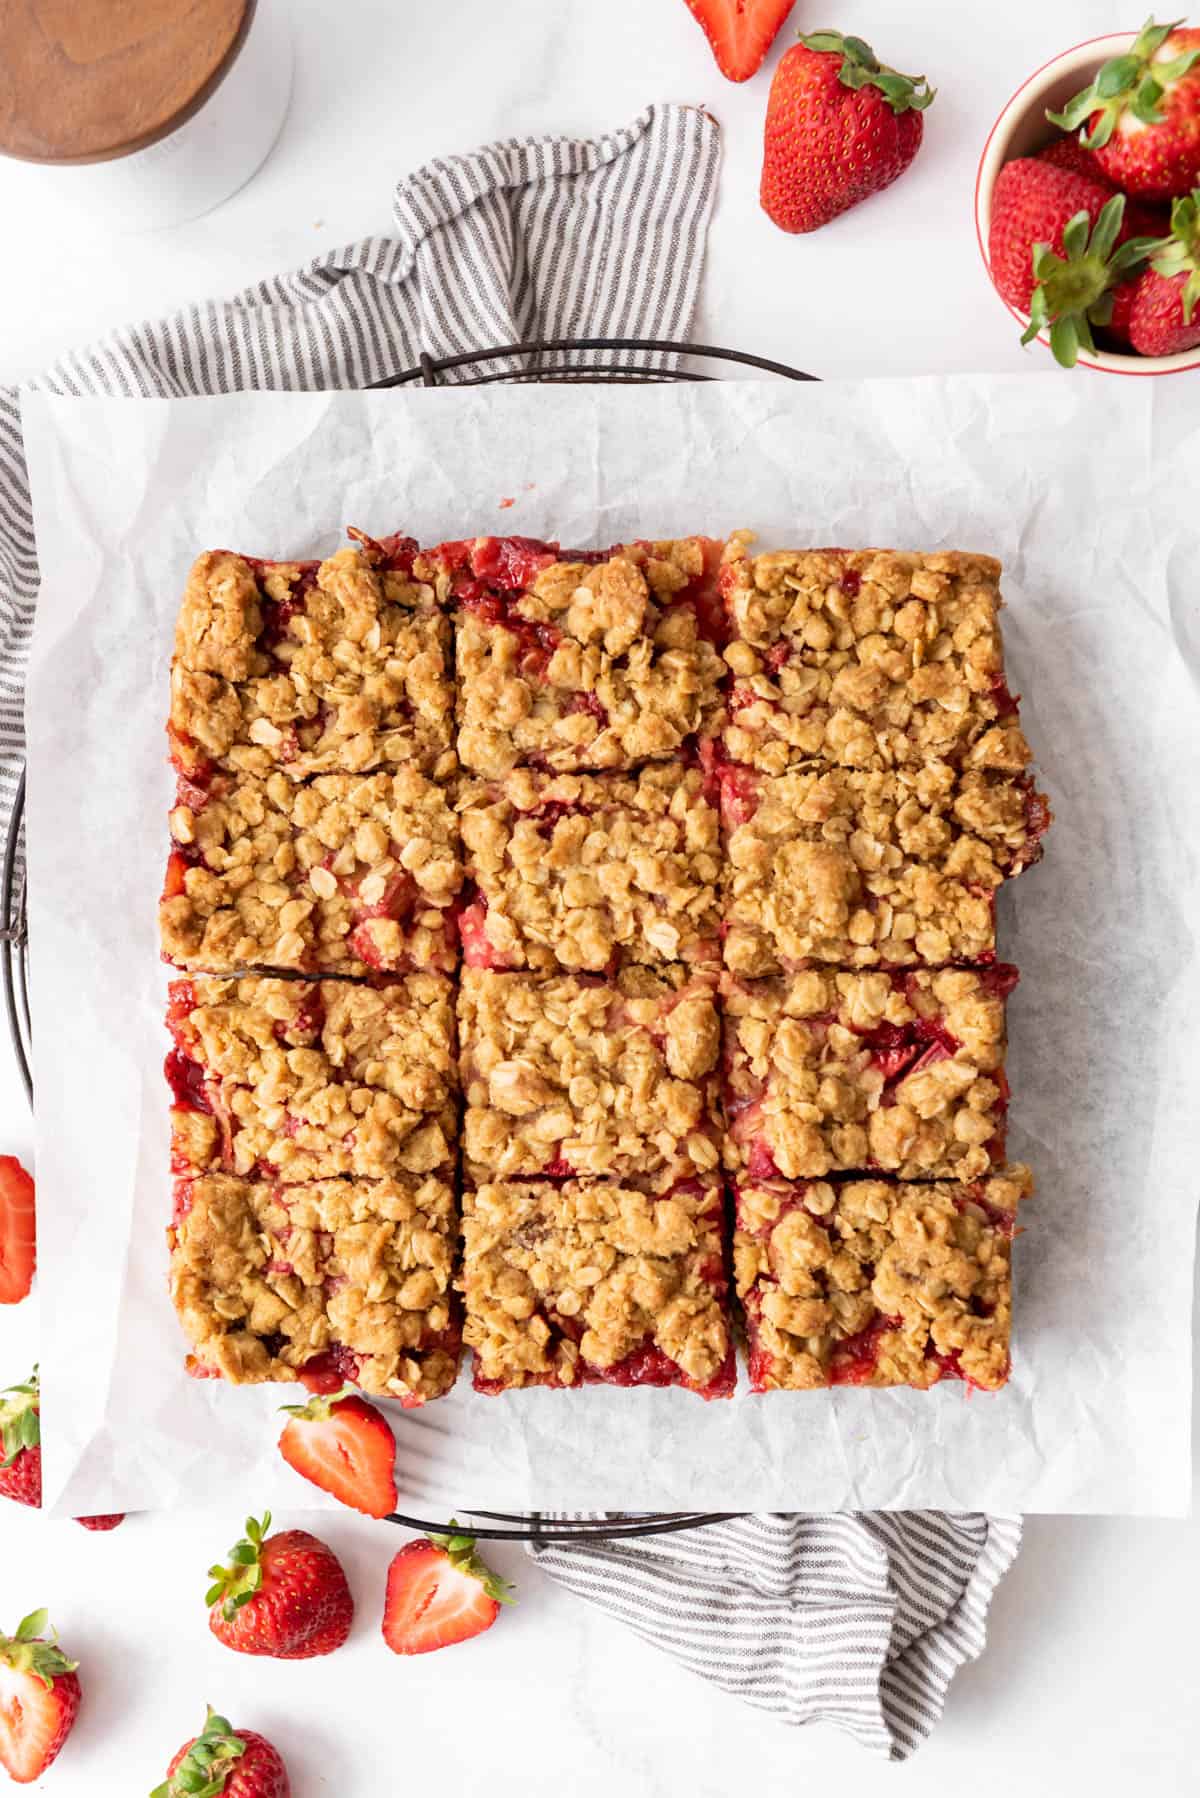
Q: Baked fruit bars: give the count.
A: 12